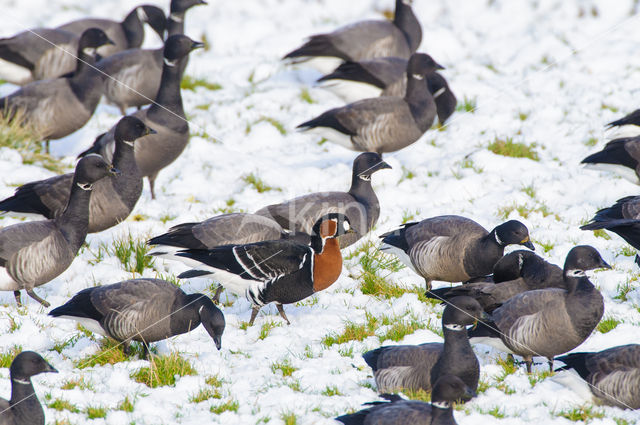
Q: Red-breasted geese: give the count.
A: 1